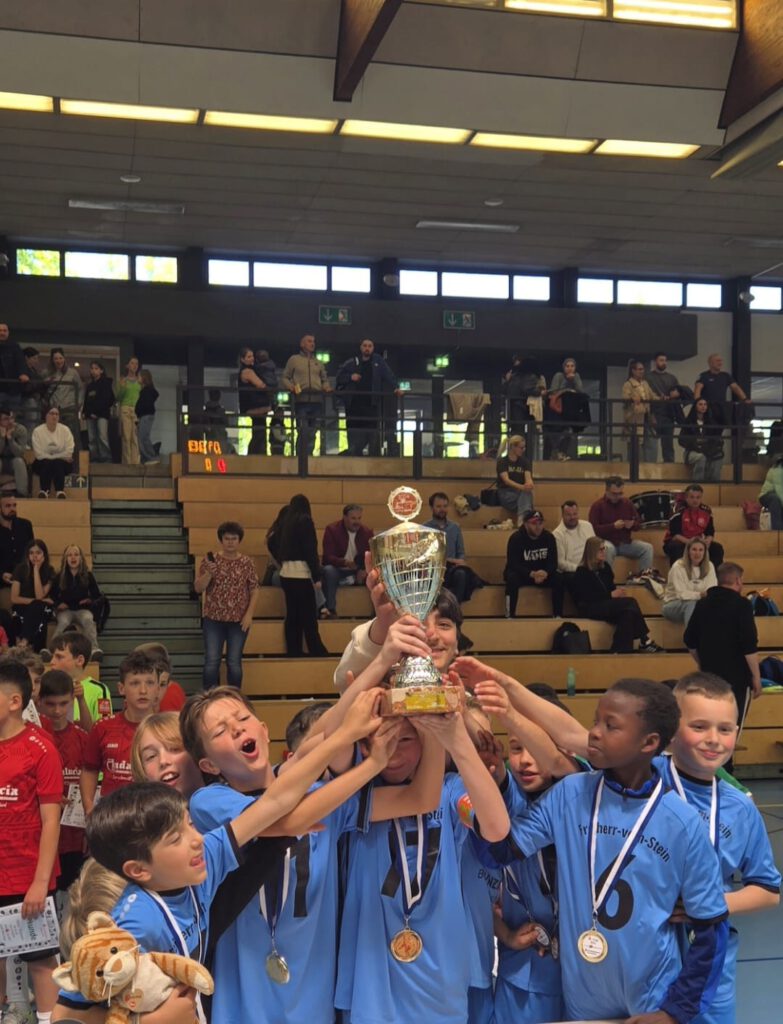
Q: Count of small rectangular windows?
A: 13